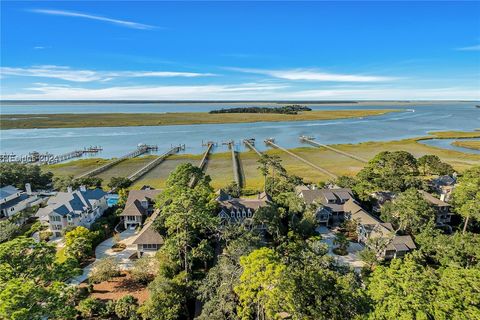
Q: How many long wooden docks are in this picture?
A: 8